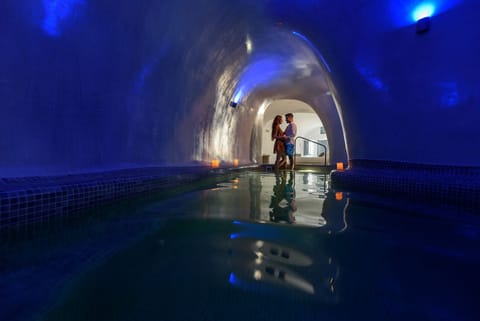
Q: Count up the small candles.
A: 3